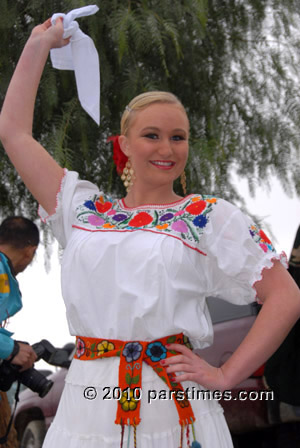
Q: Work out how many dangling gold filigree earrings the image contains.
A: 2